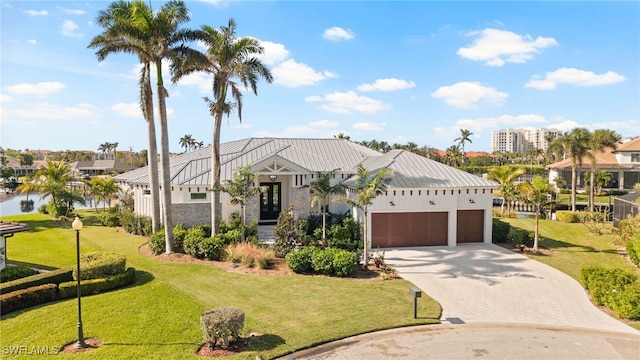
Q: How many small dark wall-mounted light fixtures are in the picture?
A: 3